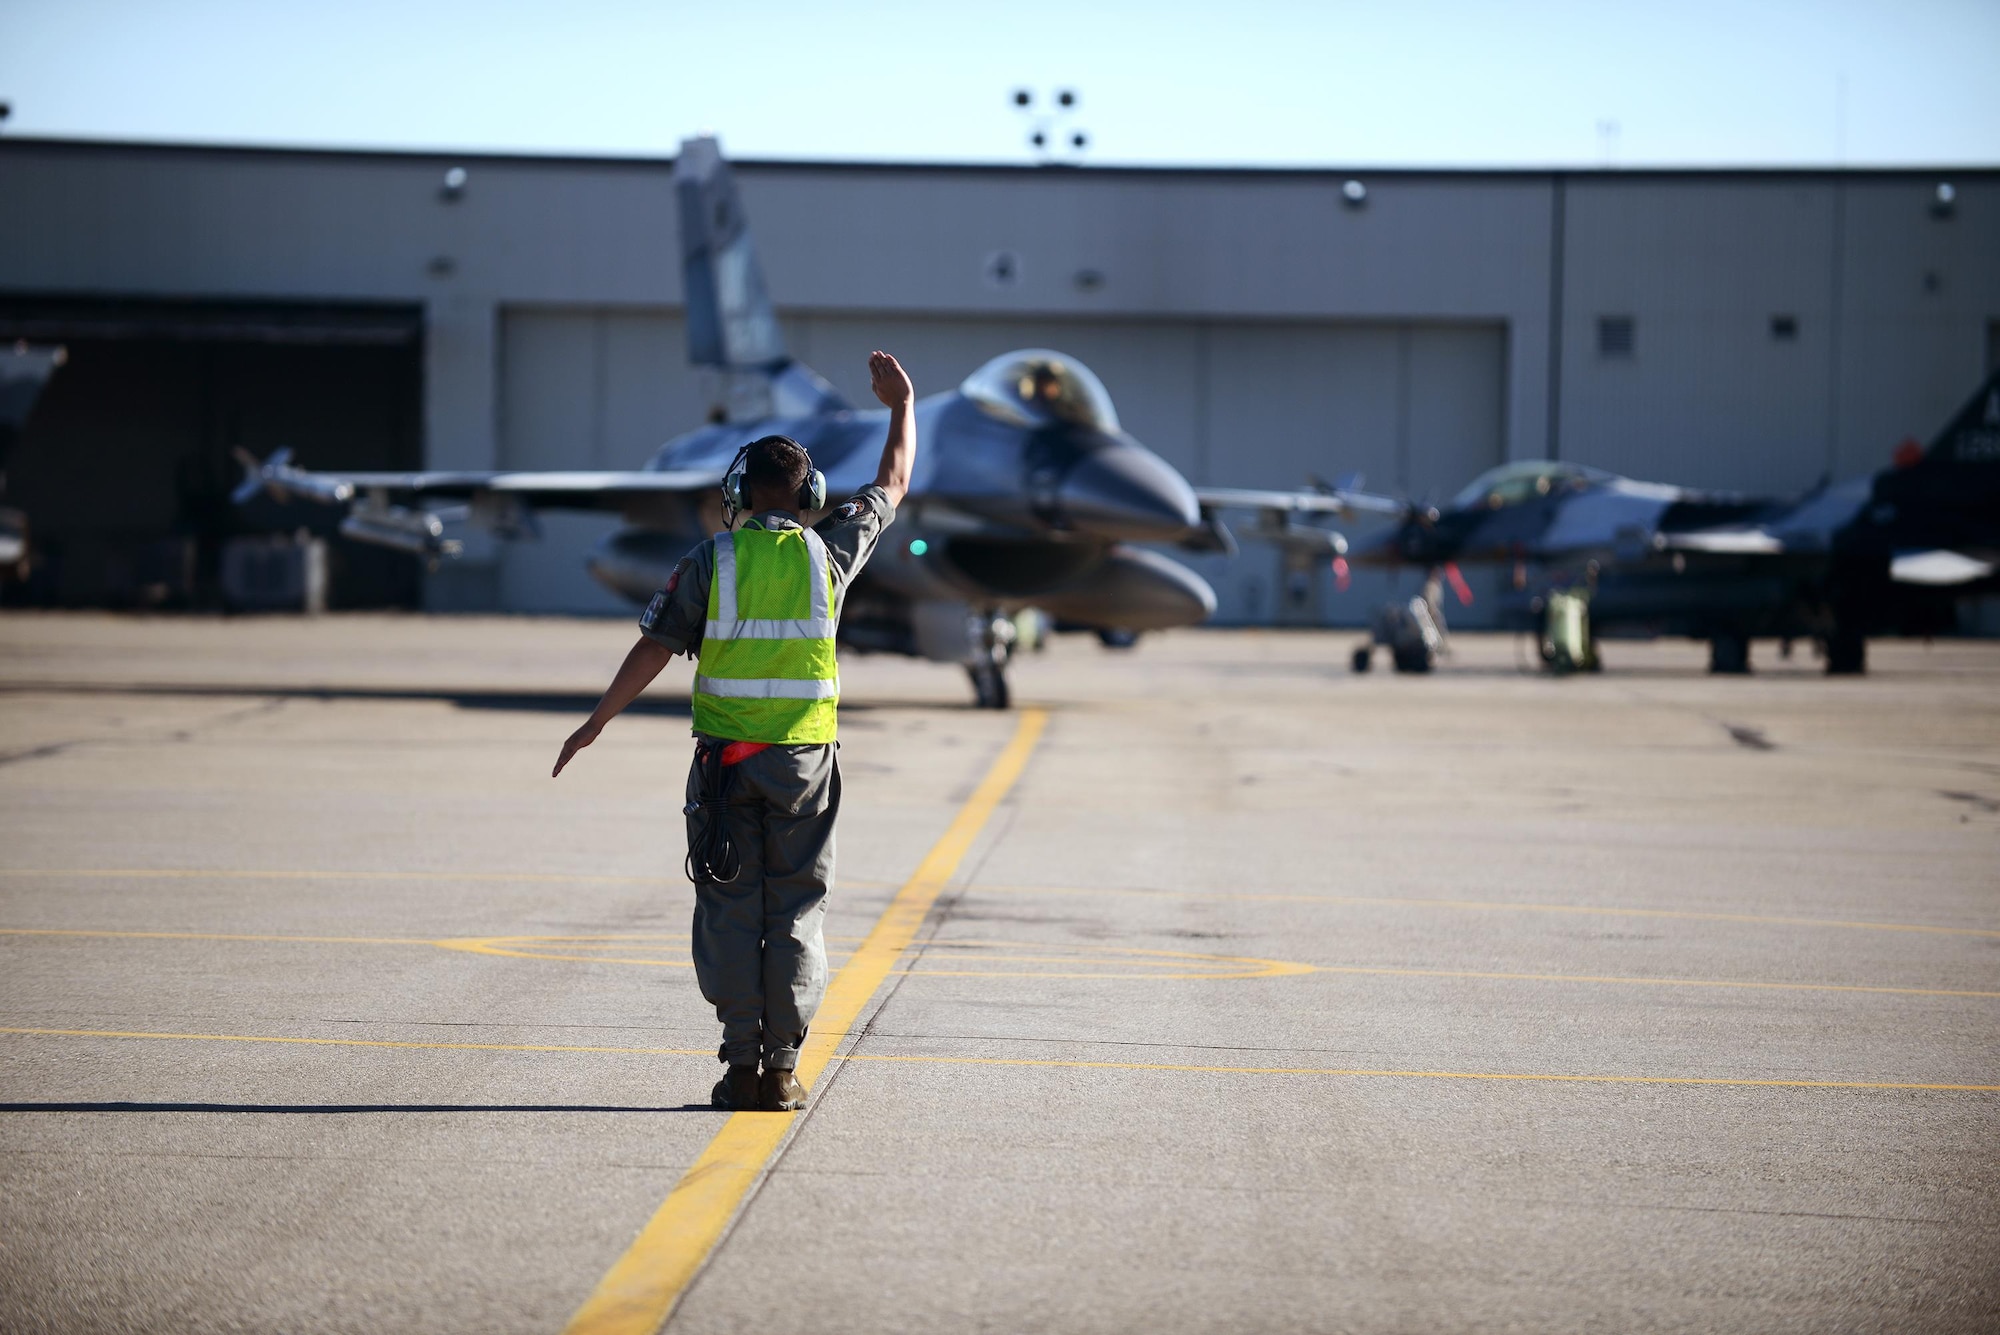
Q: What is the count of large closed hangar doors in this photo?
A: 1